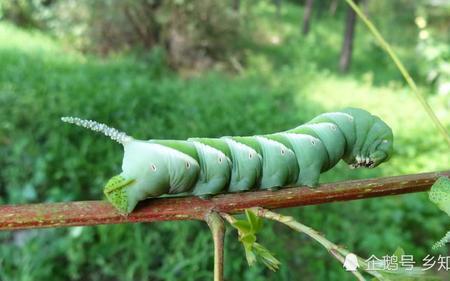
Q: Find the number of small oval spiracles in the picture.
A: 8